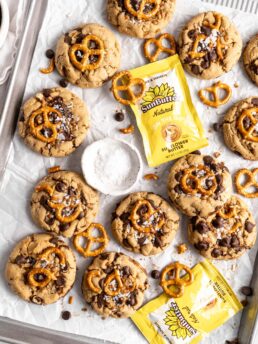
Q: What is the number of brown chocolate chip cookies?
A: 12